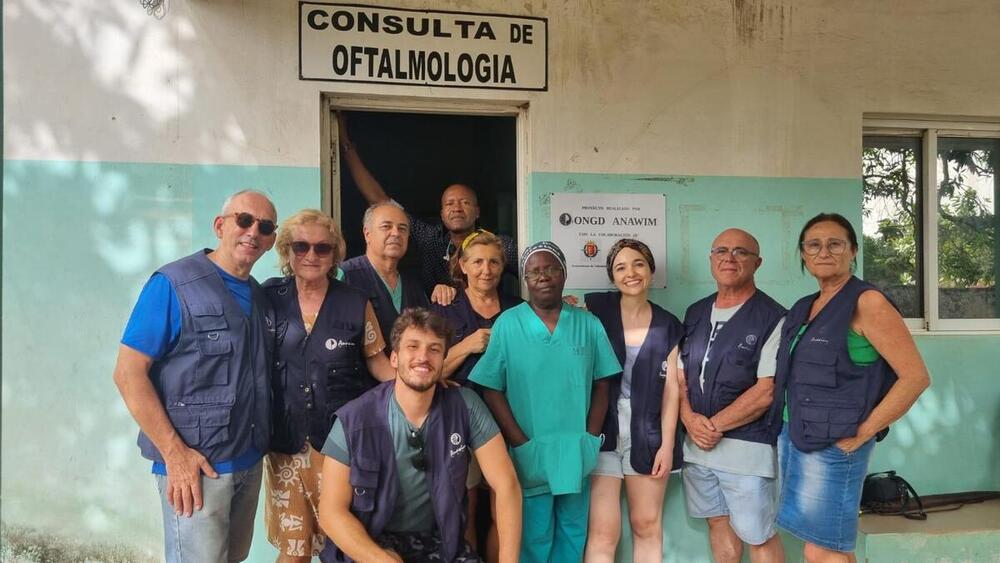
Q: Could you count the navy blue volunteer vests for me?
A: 8